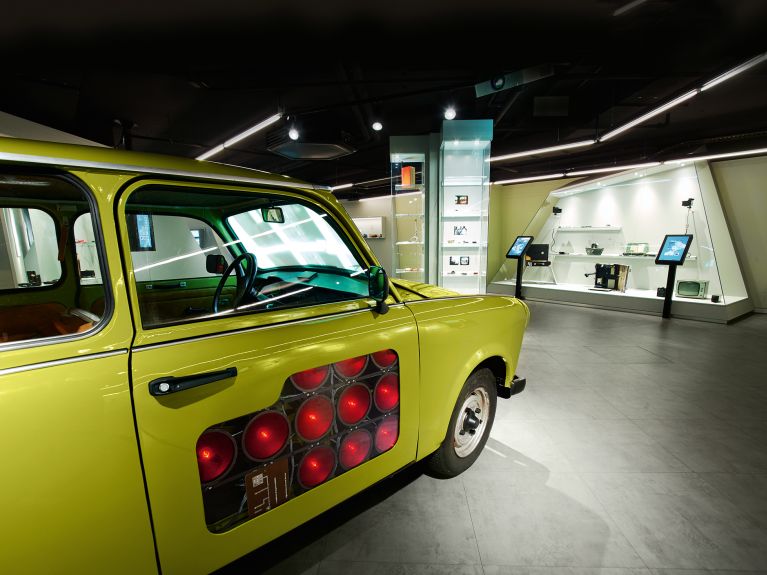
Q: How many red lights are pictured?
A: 11